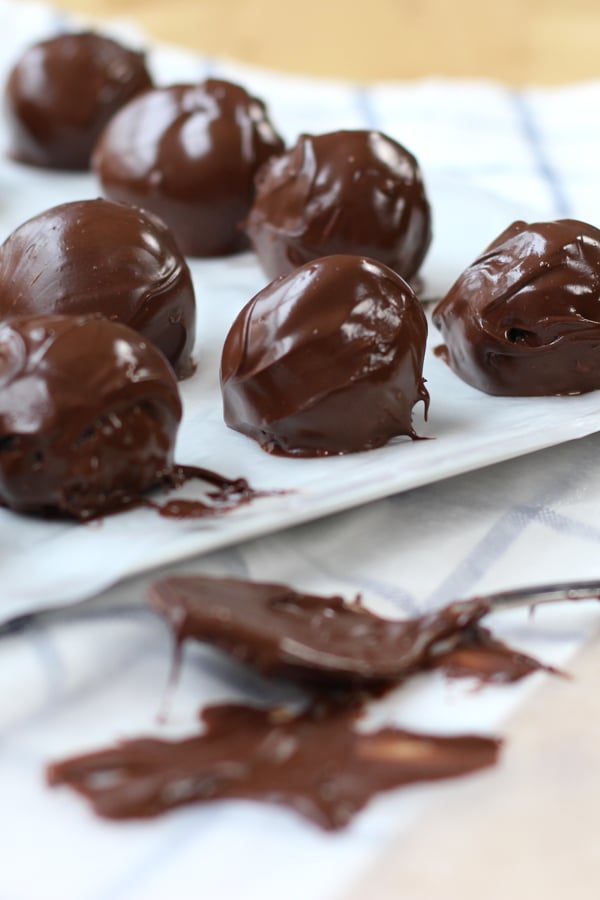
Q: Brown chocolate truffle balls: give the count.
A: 7